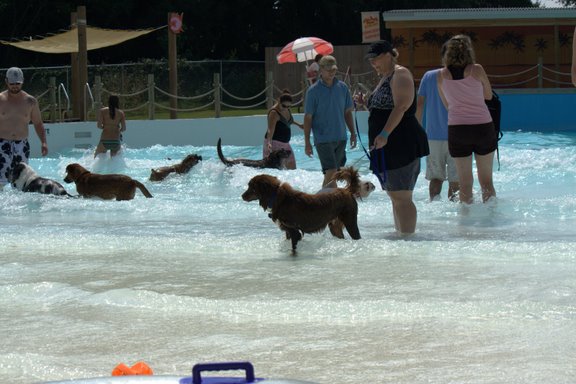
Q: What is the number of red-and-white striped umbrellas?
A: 1